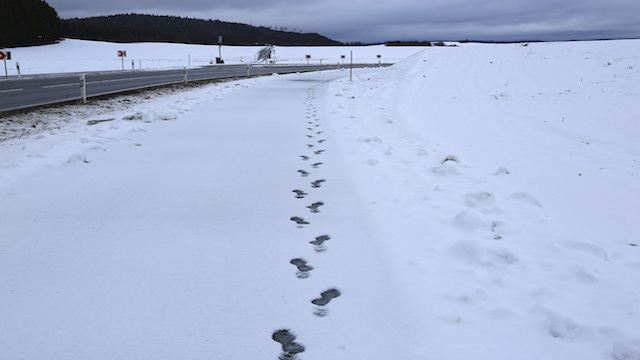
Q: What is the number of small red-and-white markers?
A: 5